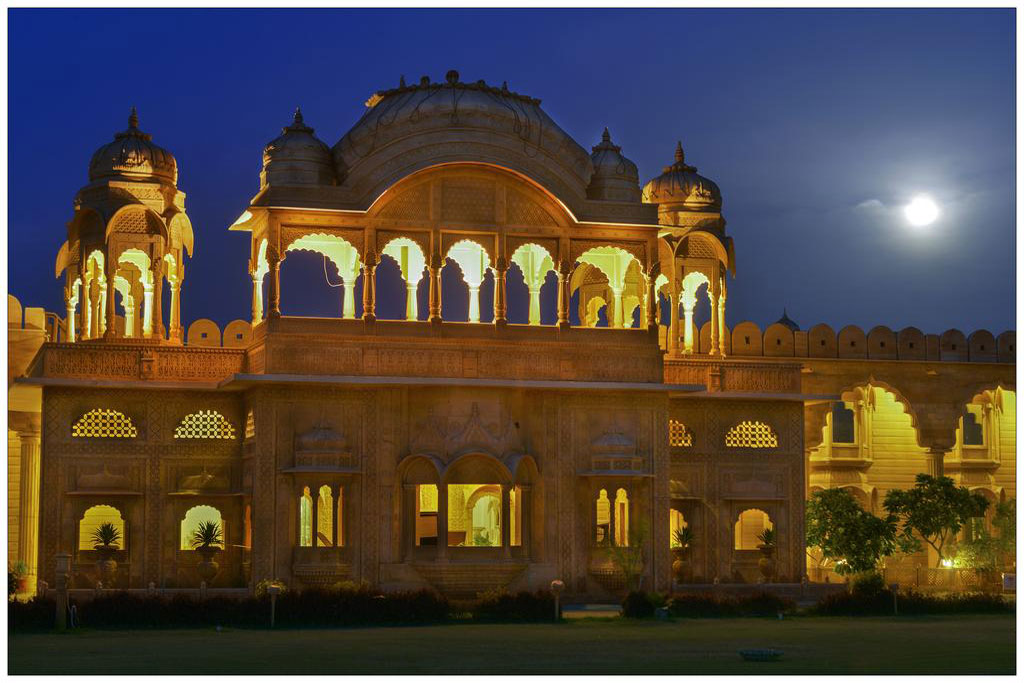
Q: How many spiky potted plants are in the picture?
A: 4